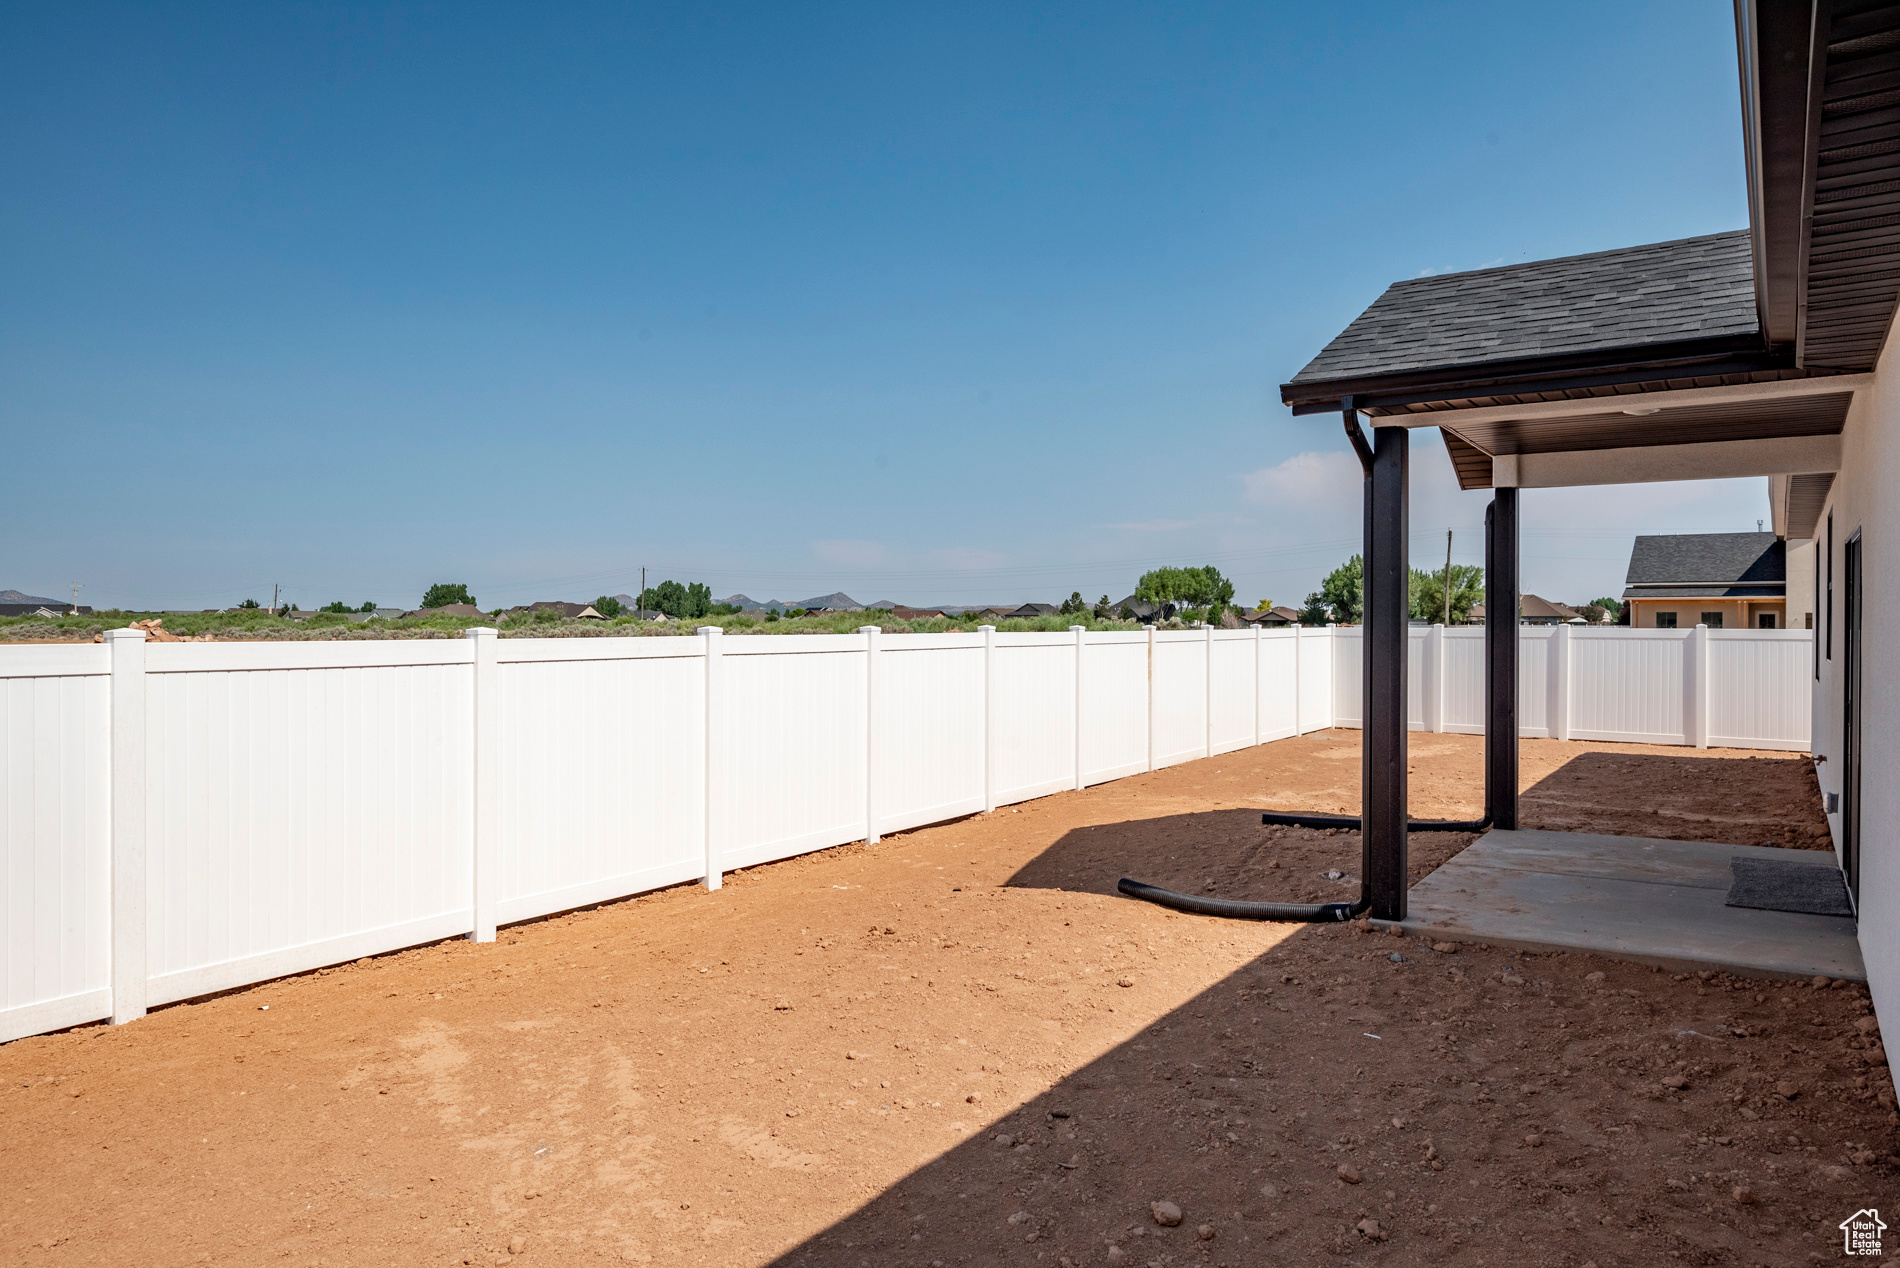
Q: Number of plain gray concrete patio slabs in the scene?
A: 1